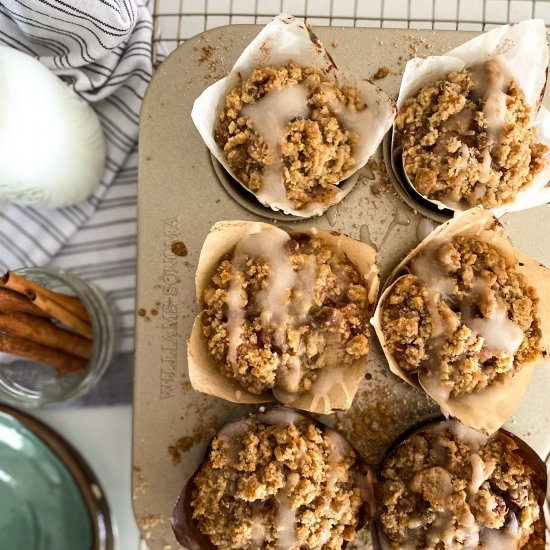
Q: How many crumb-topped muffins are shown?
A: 6